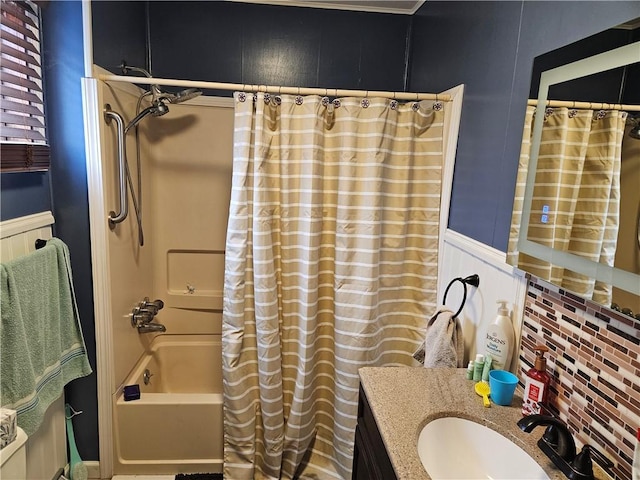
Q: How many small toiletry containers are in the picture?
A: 3